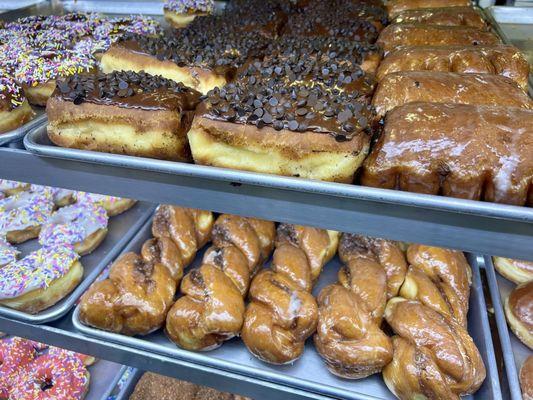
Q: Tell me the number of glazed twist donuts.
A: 5